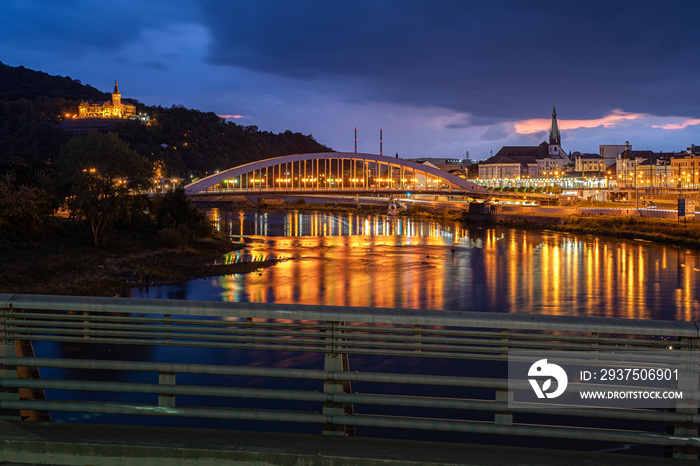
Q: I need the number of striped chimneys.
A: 2